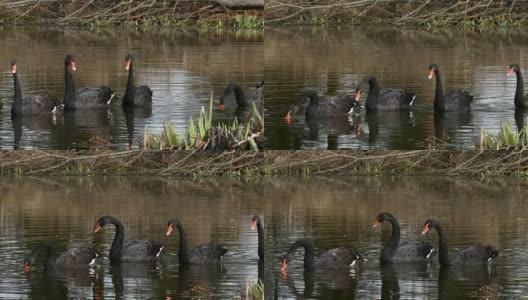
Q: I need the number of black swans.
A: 15